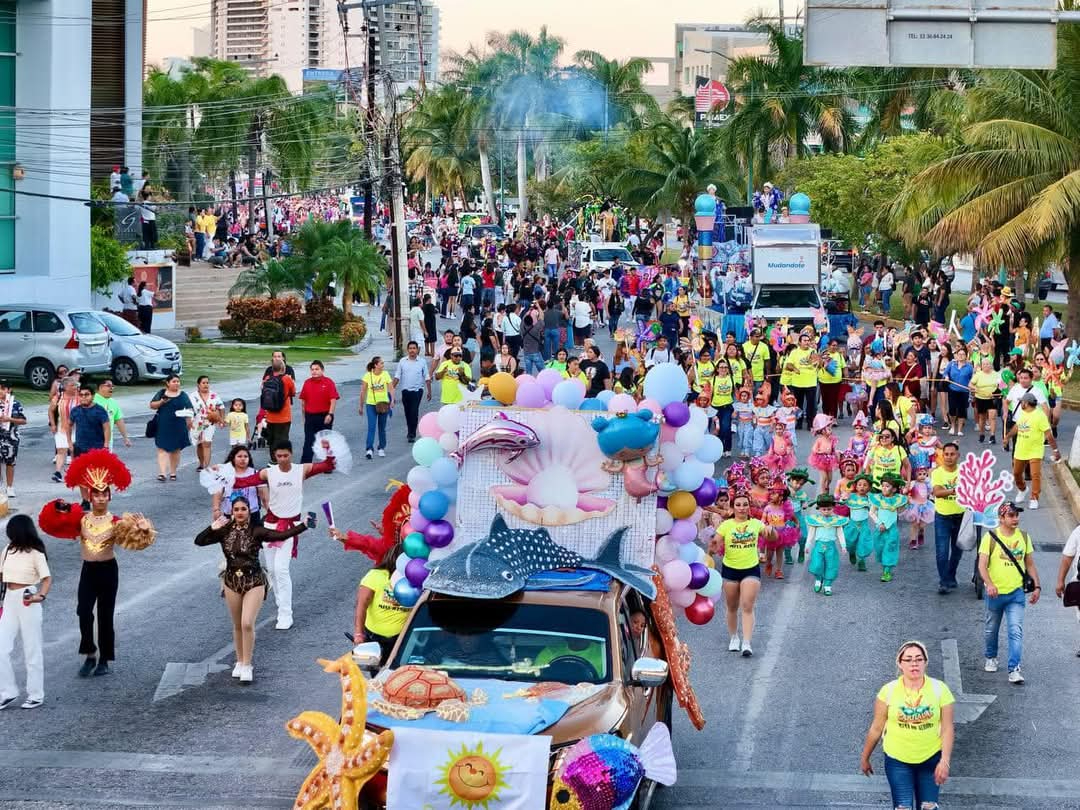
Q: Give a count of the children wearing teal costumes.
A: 4